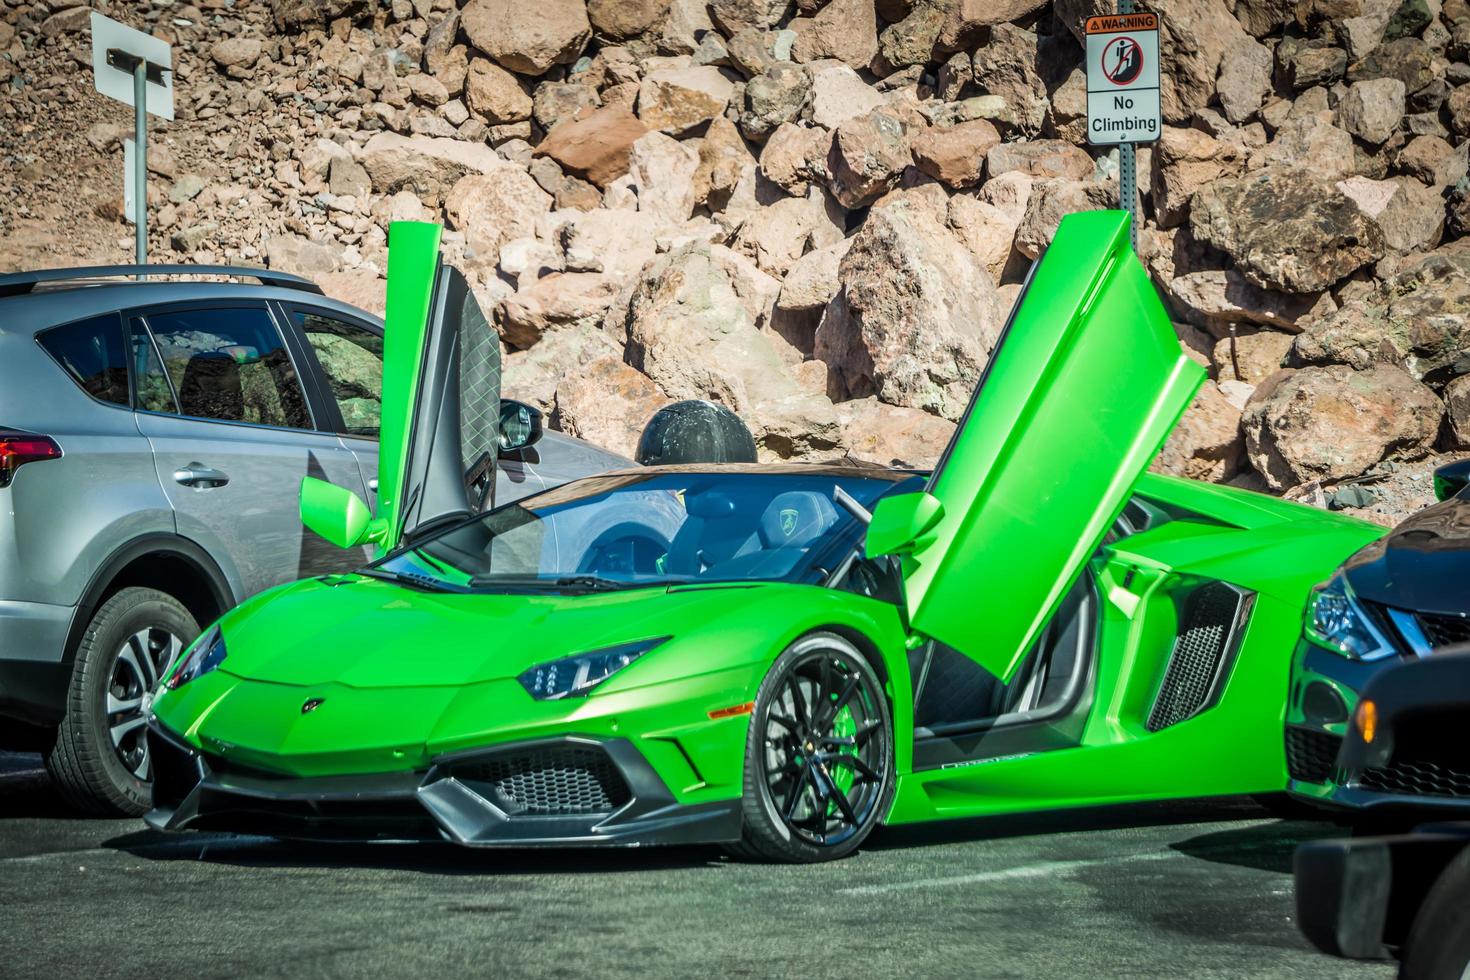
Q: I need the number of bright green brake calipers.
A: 1